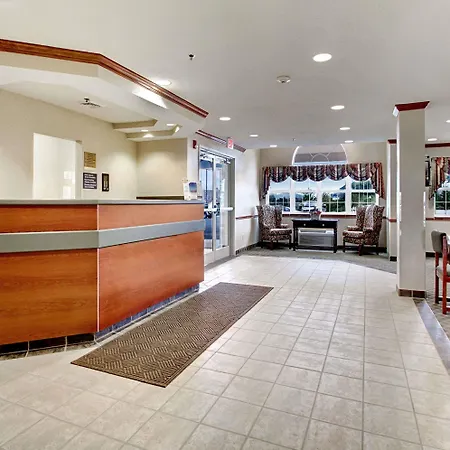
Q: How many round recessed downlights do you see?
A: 12